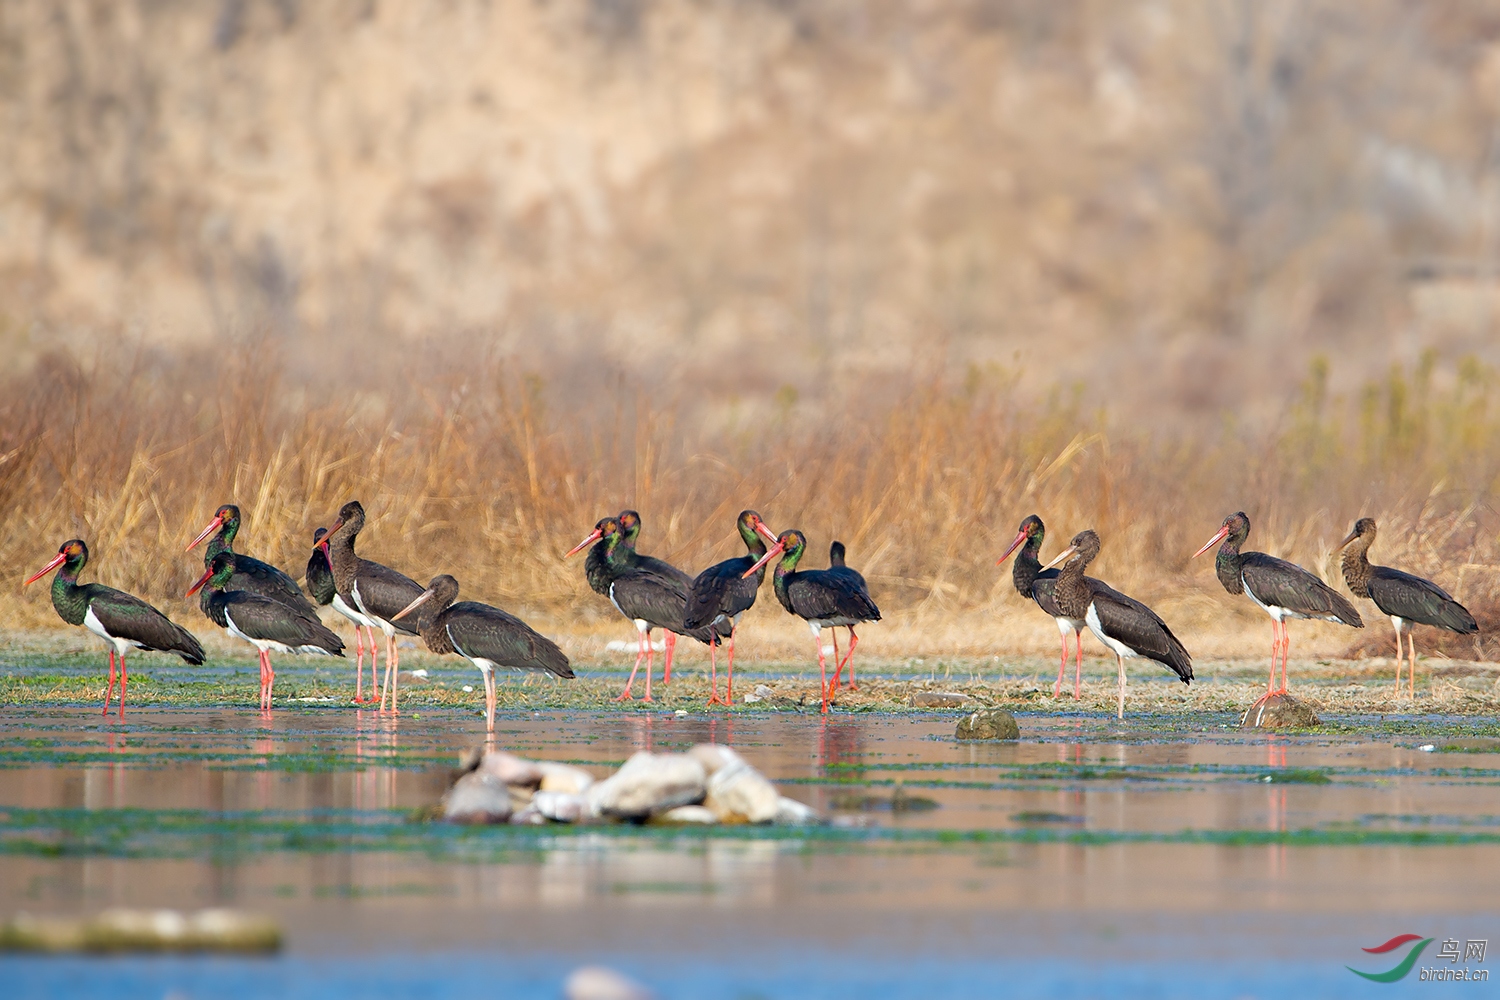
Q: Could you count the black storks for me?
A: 15